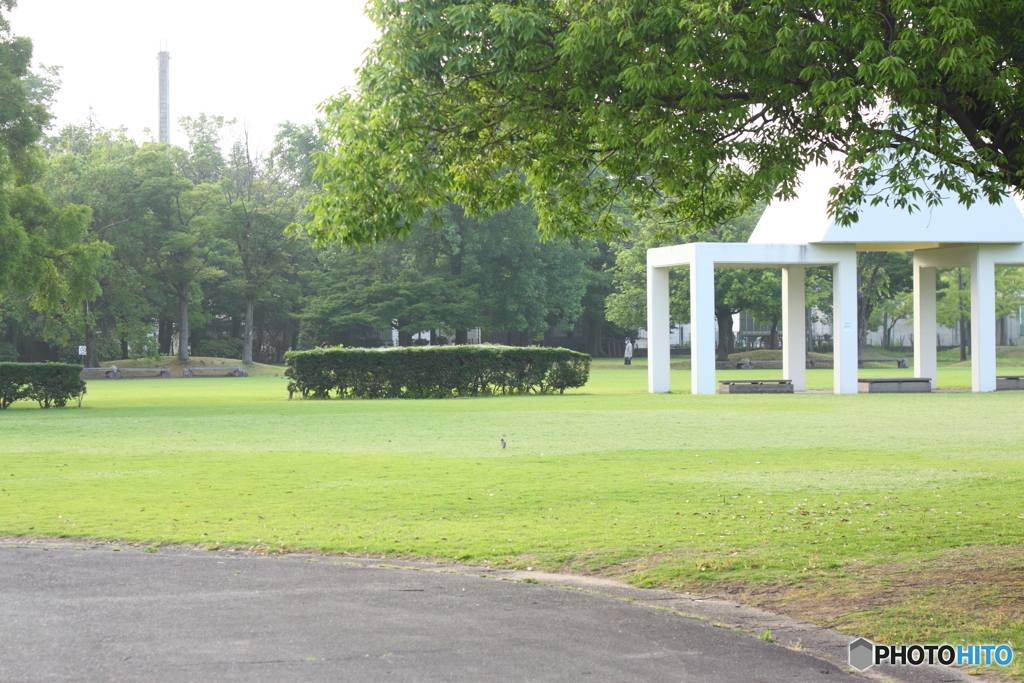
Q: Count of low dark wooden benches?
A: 3